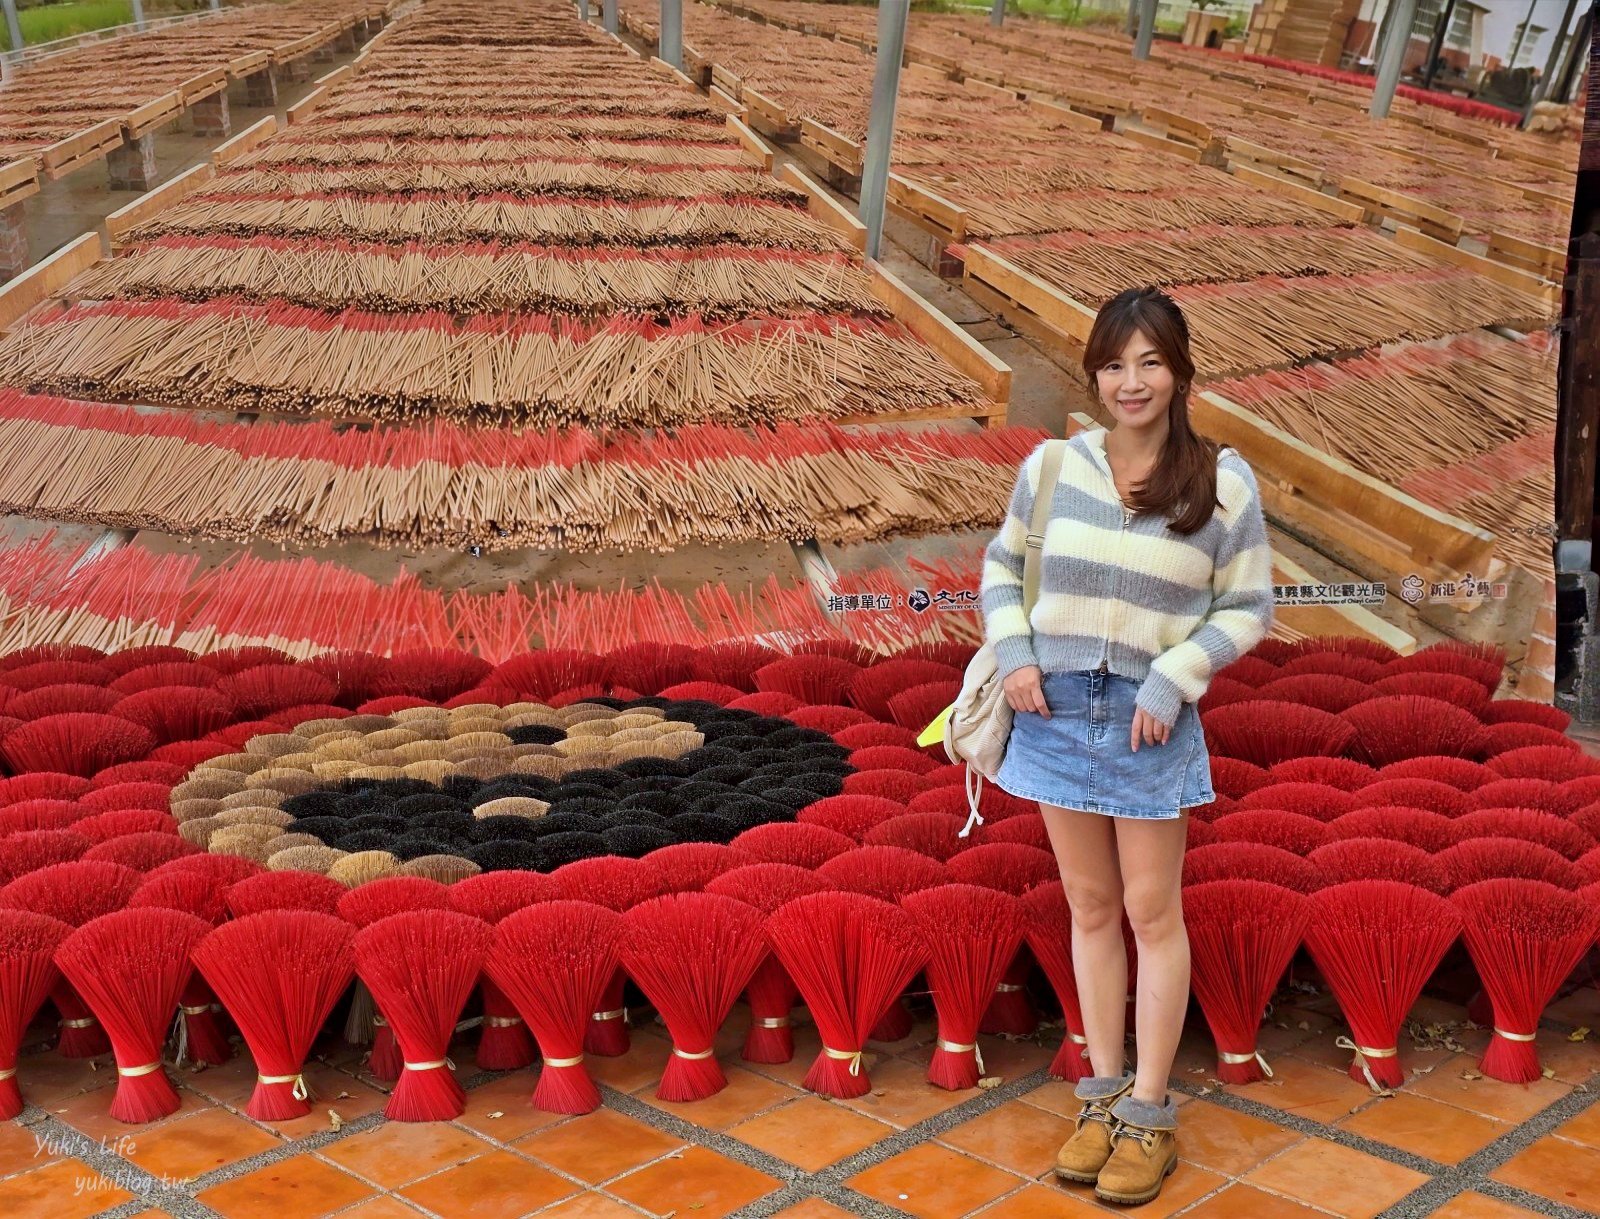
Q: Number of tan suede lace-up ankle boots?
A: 2